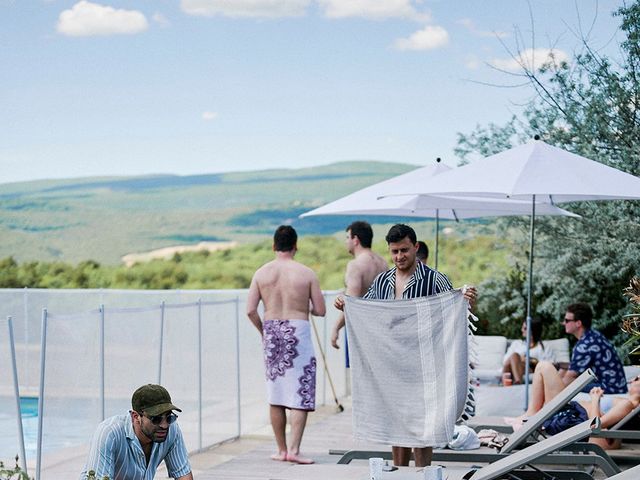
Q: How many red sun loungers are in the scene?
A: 0